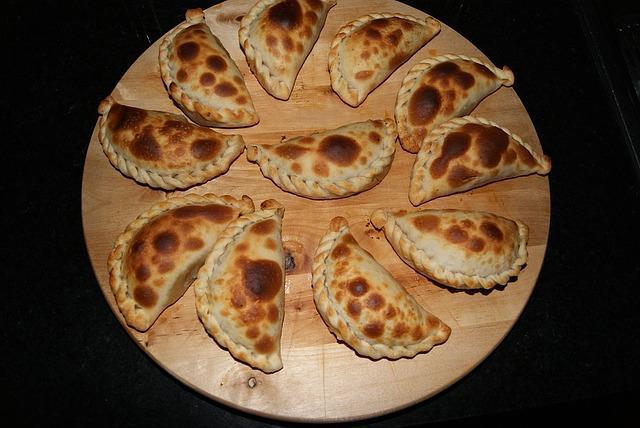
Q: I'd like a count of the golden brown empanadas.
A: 11